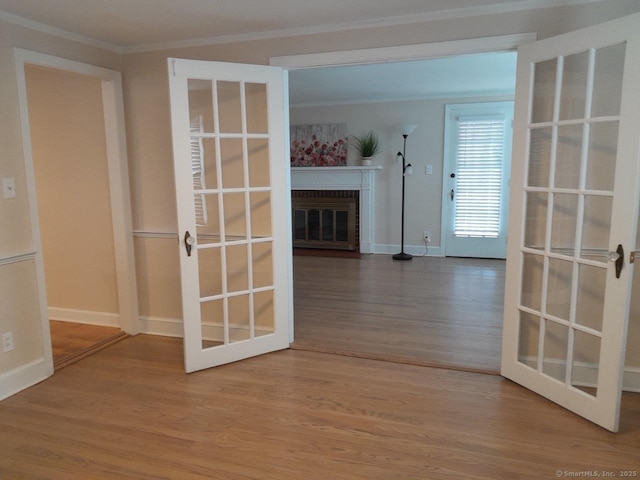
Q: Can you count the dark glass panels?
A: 4